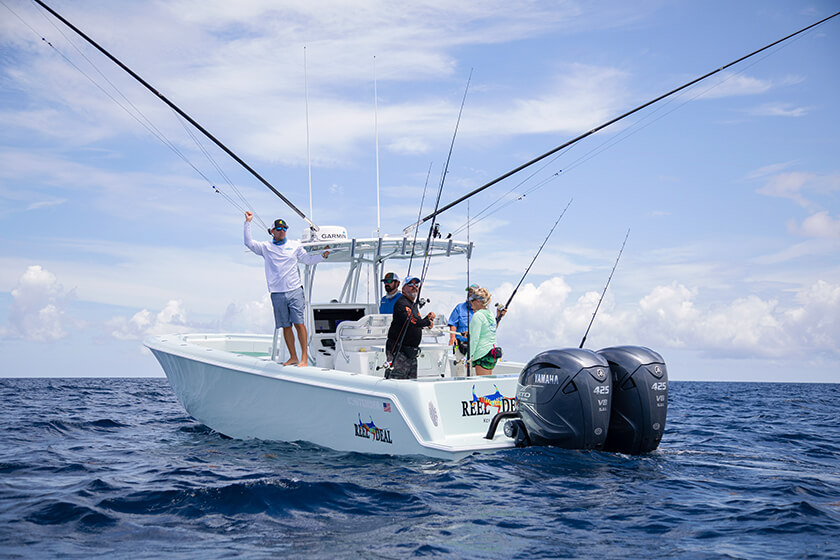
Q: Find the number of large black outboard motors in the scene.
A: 2